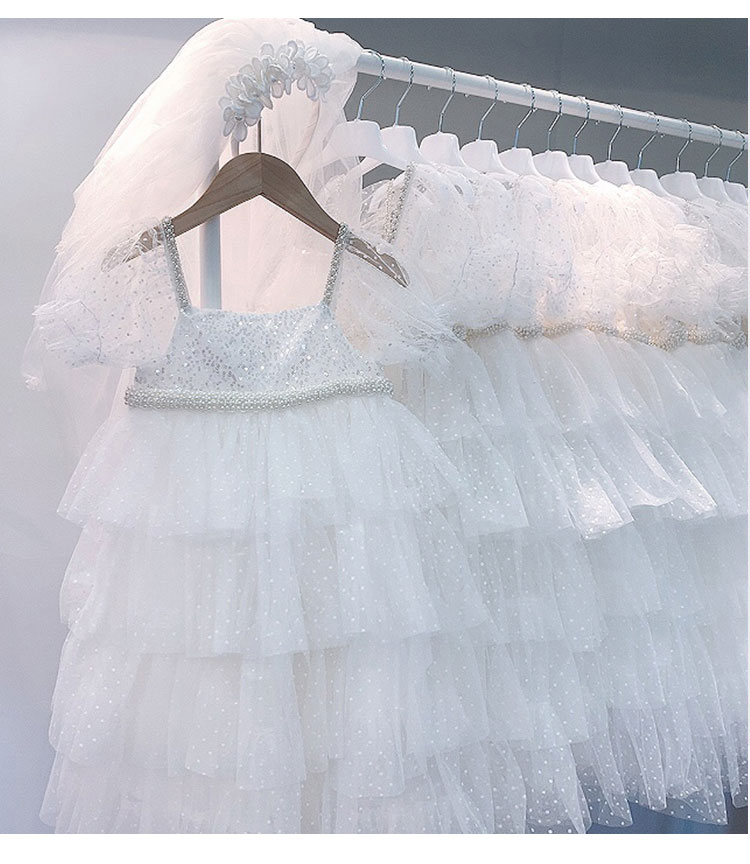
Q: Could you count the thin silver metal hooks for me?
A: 12